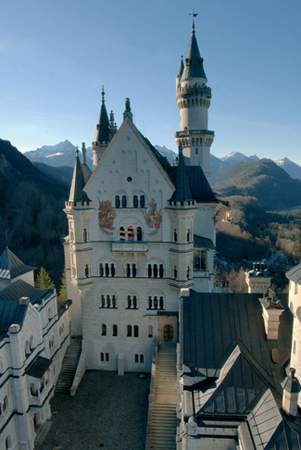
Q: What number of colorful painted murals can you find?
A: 2